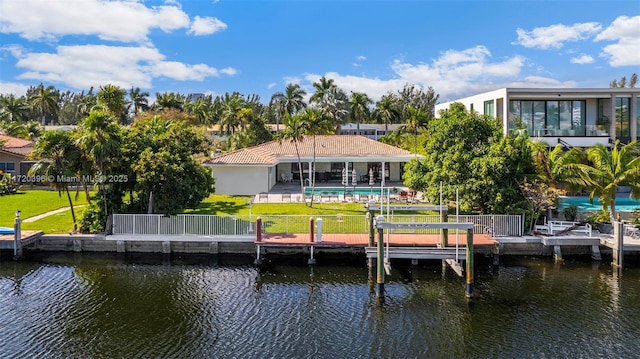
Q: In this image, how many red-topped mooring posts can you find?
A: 2